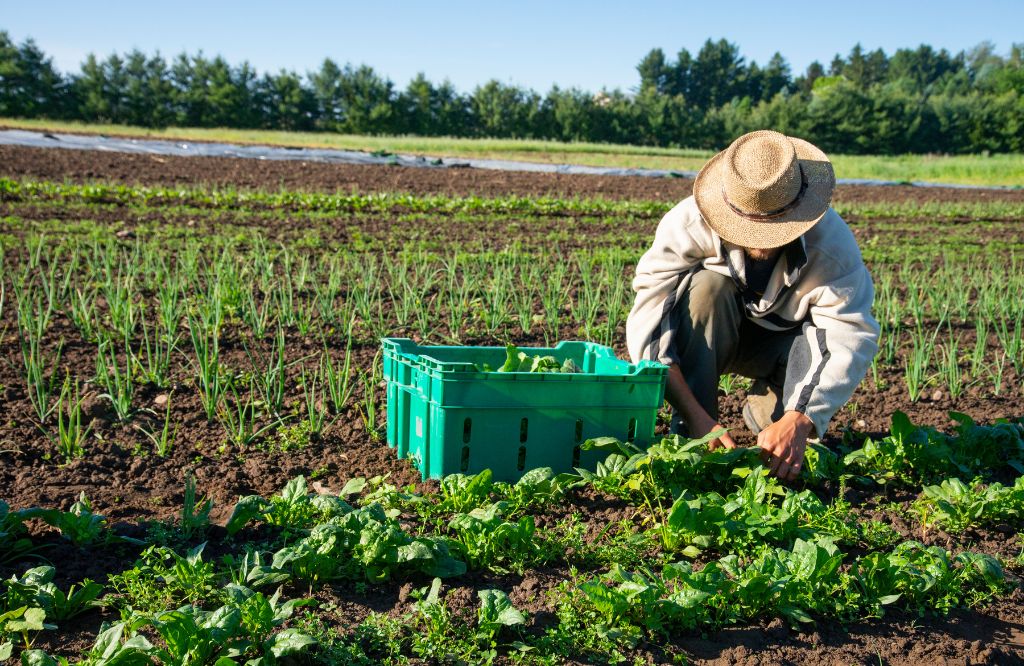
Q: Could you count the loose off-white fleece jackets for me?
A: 1